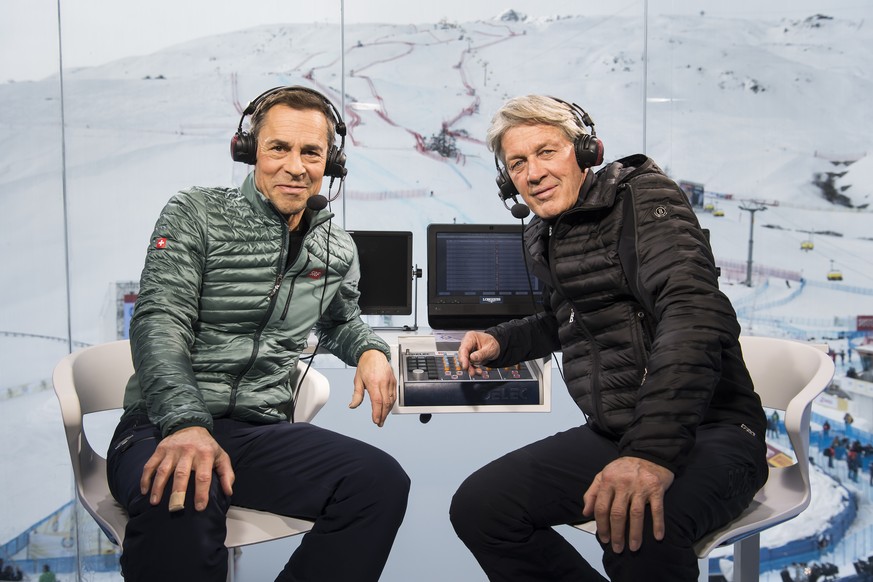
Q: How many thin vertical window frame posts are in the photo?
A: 3